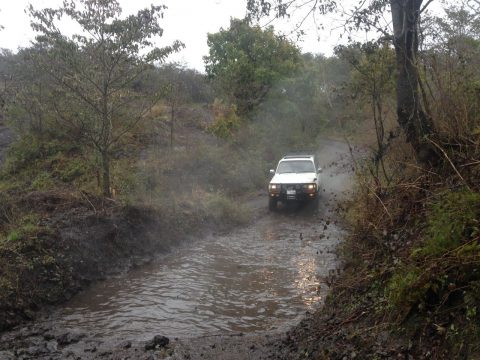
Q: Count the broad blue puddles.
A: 0